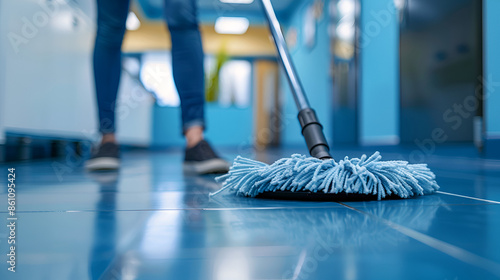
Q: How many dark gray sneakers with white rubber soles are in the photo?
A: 2